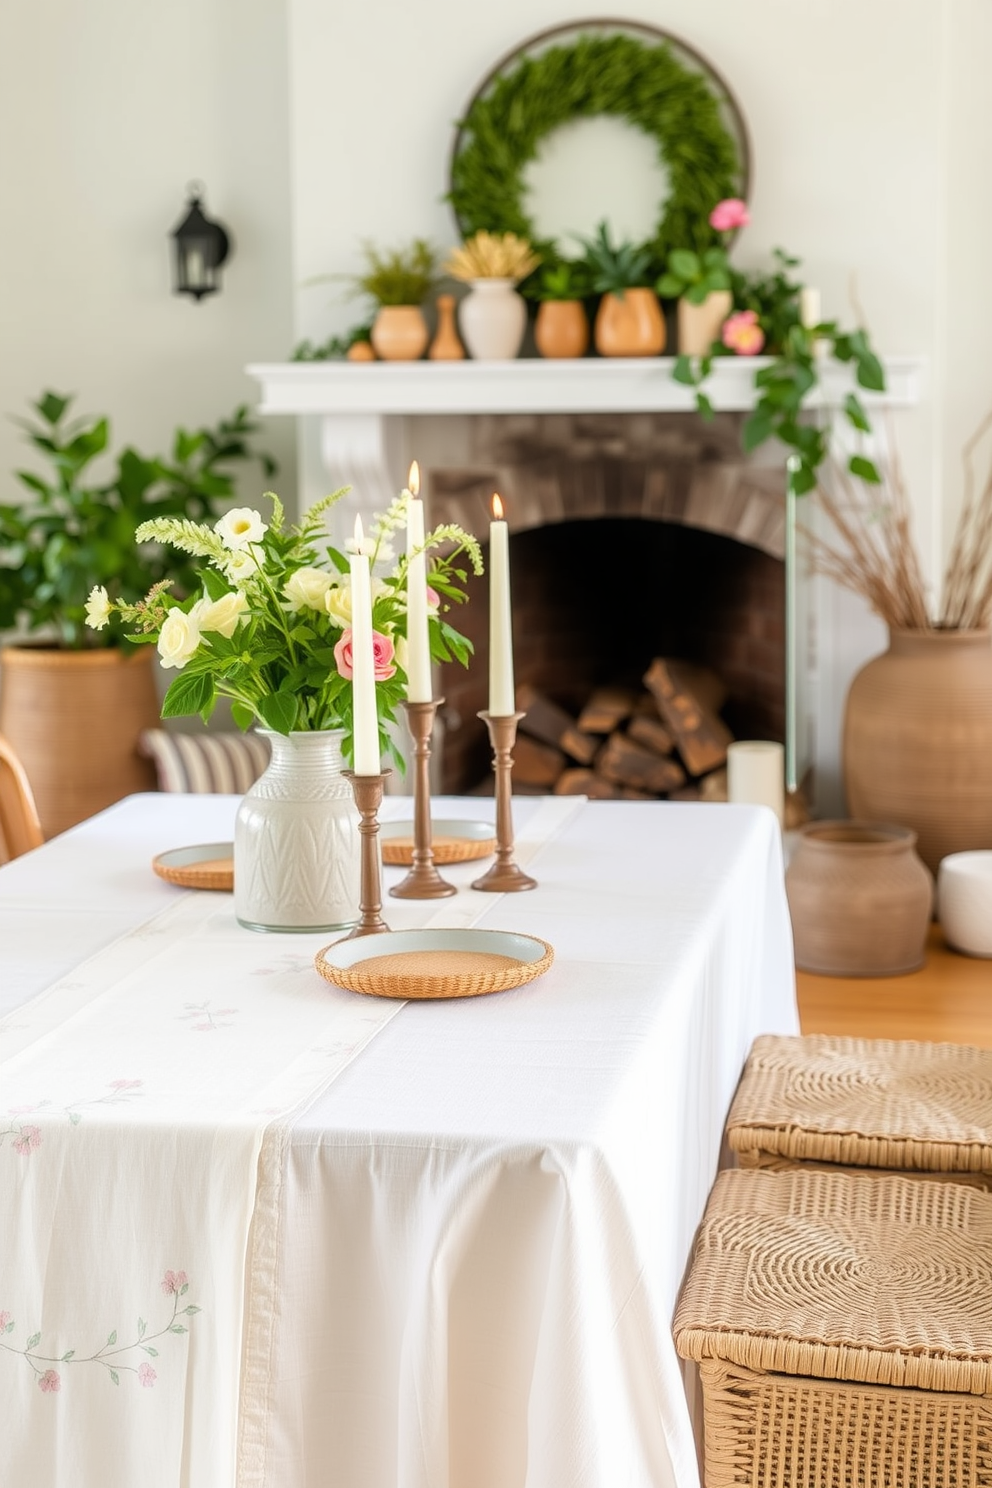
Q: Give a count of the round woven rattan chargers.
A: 3